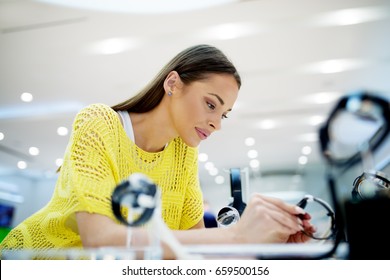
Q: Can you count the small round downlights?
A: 15